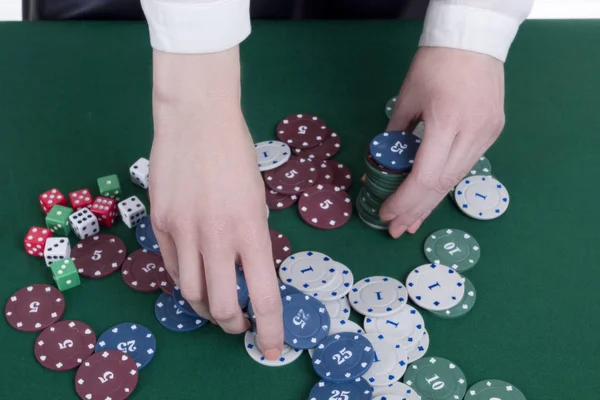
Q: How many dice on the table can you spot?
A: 11